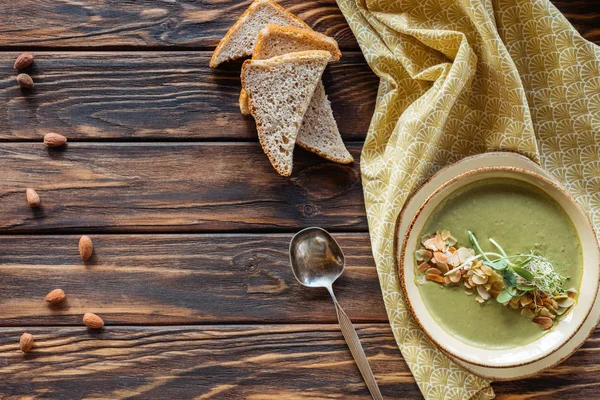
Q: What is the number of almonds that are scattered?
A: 8